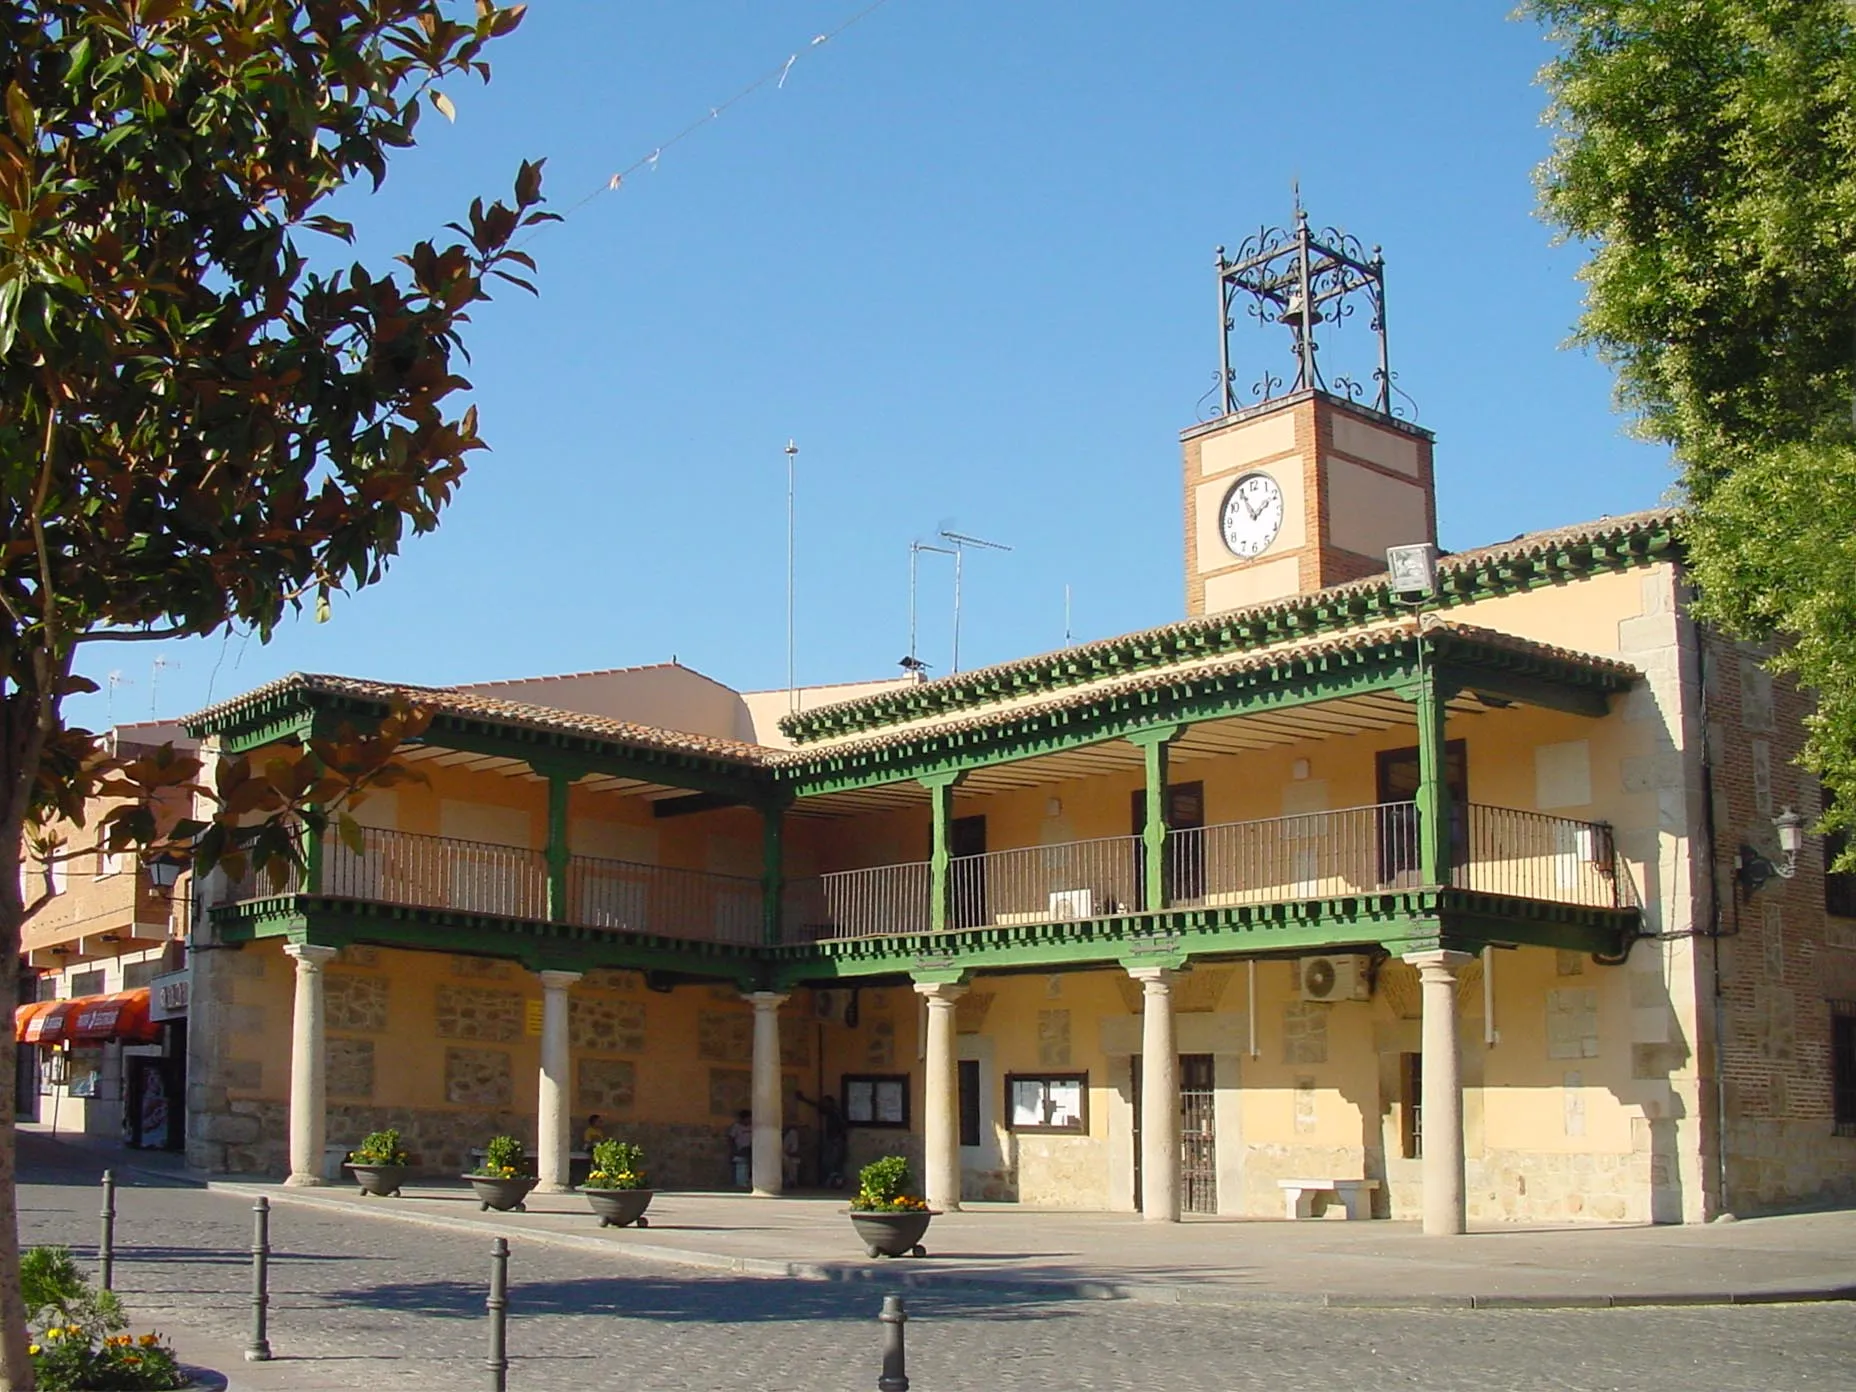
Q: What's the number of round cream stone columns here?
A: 6